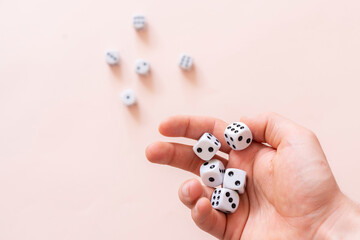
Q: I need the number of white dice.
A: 10